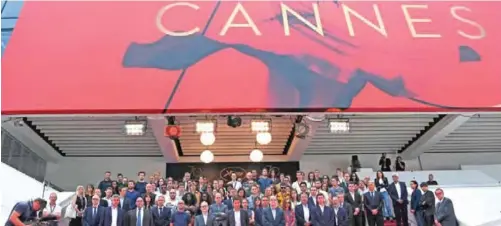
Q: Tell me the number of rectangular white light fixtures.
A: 4